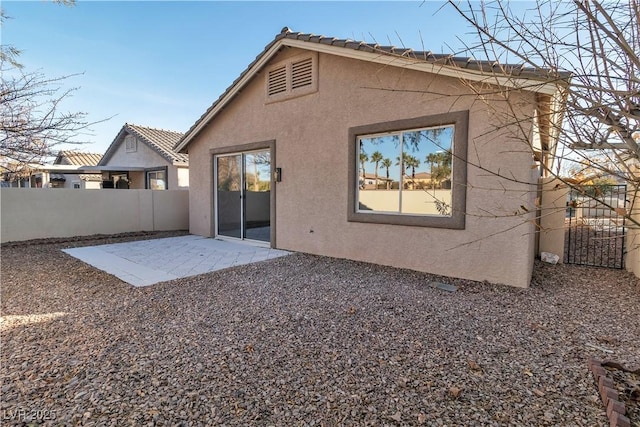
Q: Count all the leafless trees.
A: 2